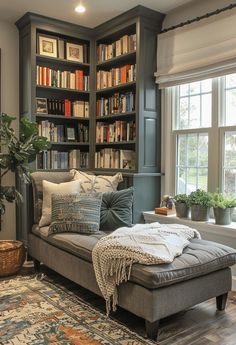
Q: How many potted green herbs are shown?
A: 3